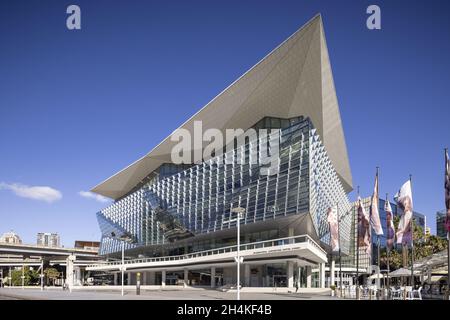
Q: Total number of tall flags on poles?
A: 6